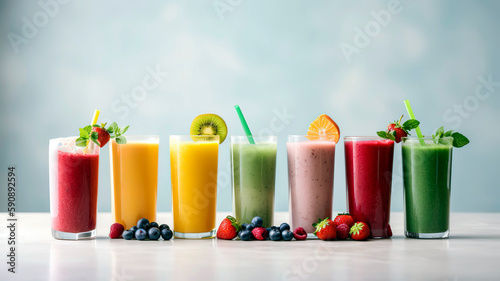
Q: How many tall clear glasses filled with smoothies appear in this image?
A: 7